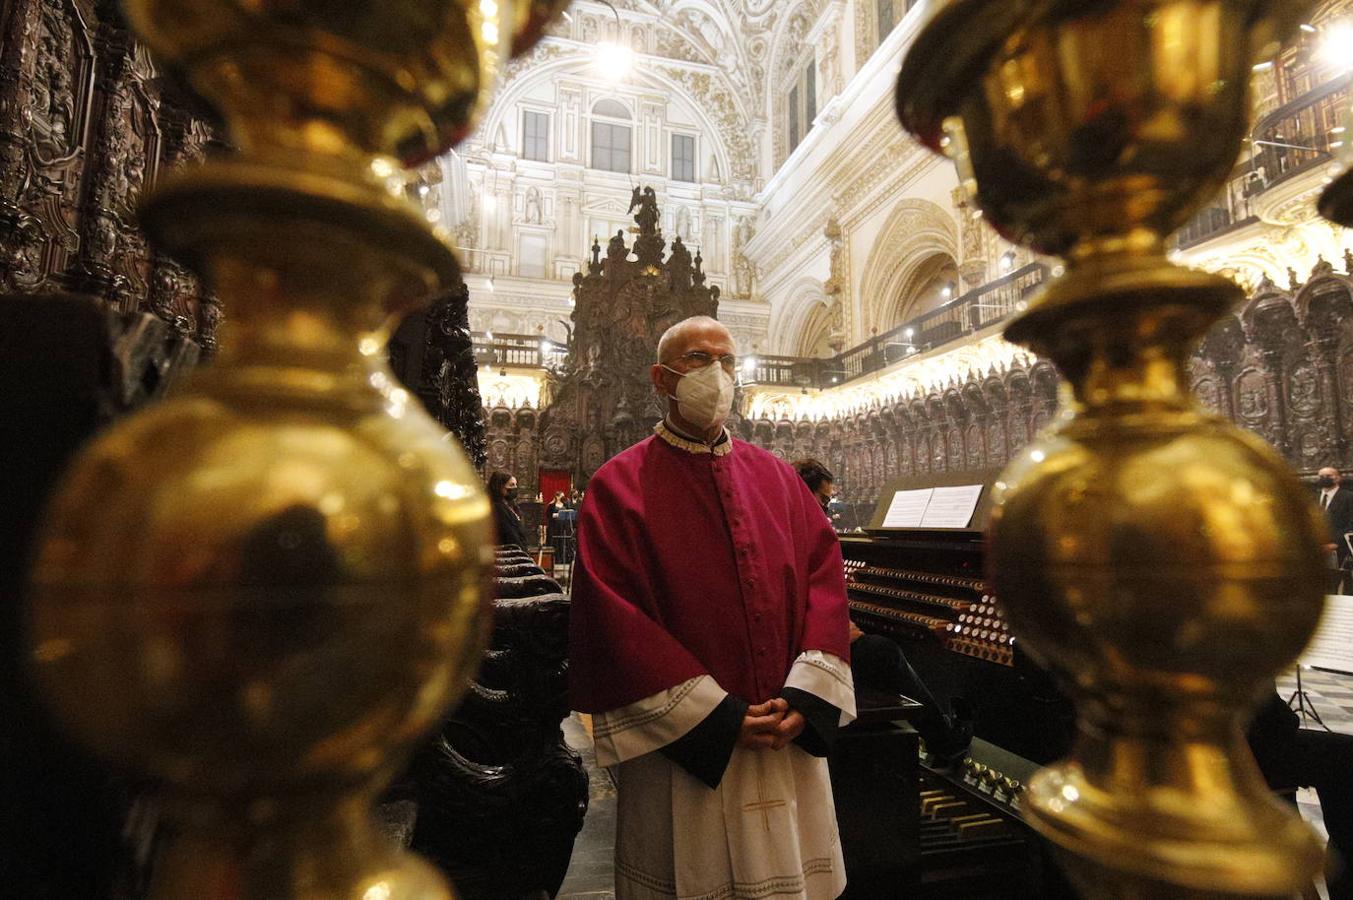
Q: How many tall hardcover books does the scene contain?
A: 0